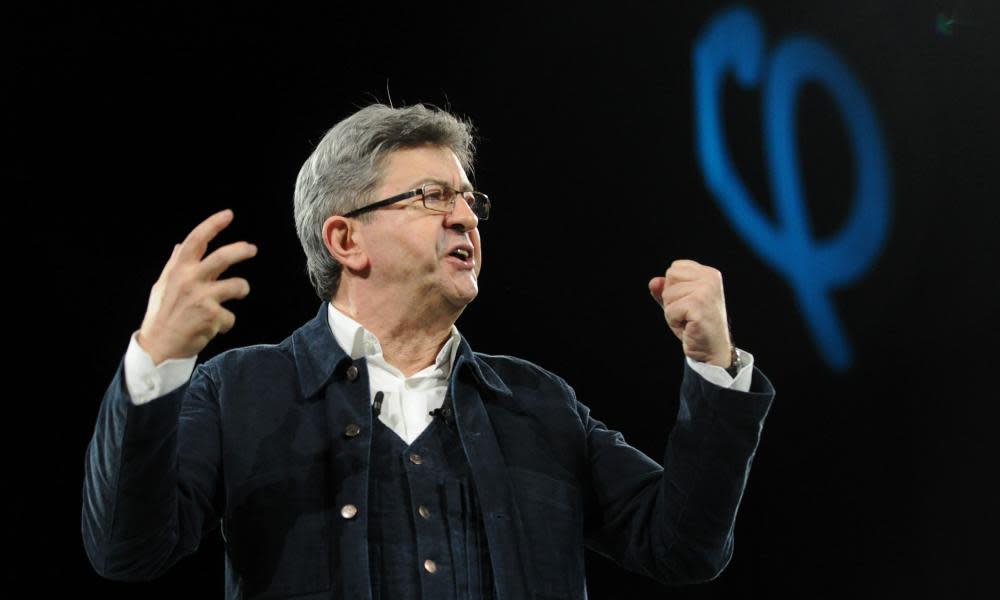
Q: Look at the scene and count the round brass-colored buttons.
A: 6